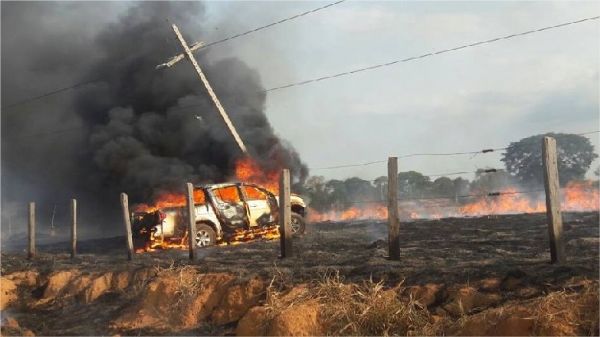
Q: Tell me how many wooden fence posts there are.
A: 7